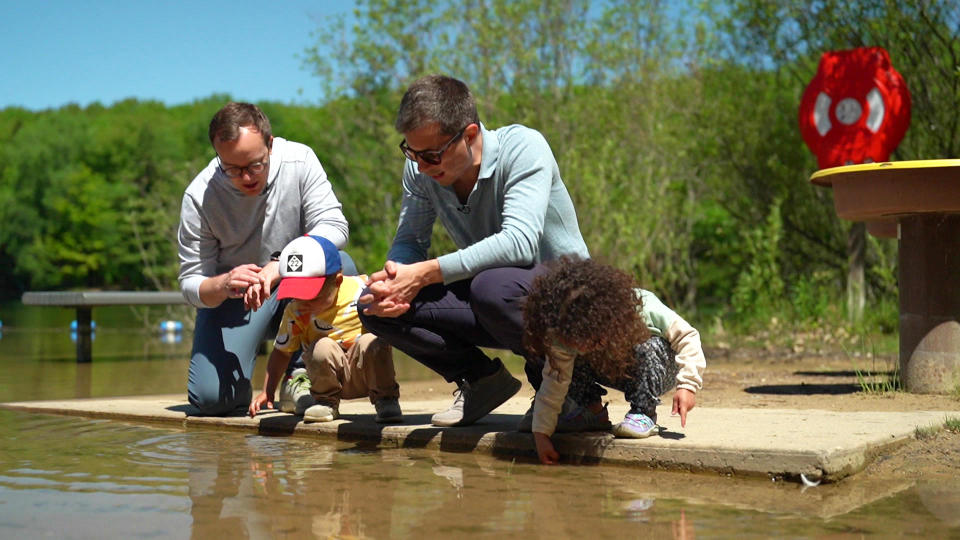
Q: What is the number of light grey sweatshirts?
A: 1